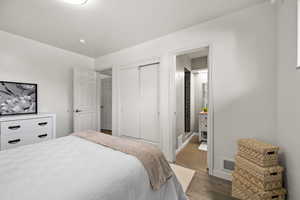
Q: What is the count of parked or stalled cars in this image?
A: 0